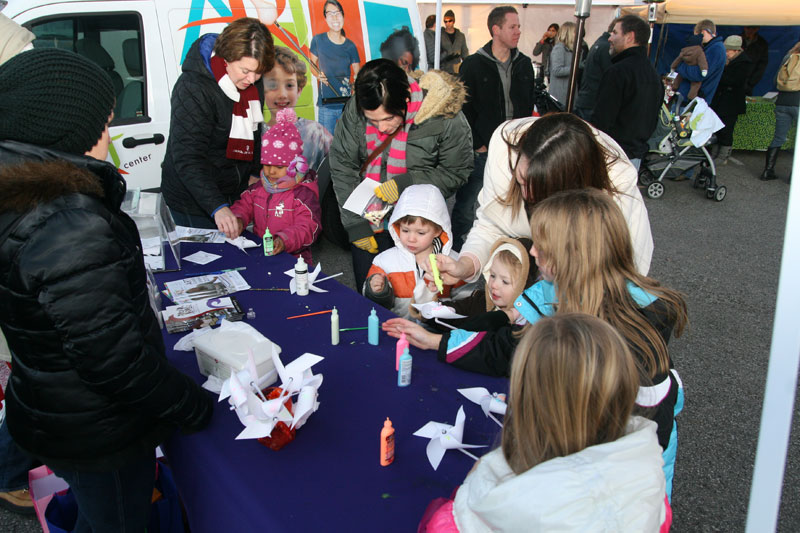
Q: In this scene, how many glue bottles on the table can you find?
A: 7